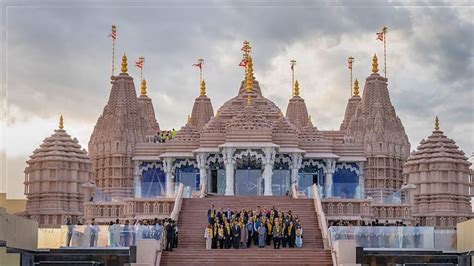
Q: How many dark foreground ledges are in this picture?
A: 2